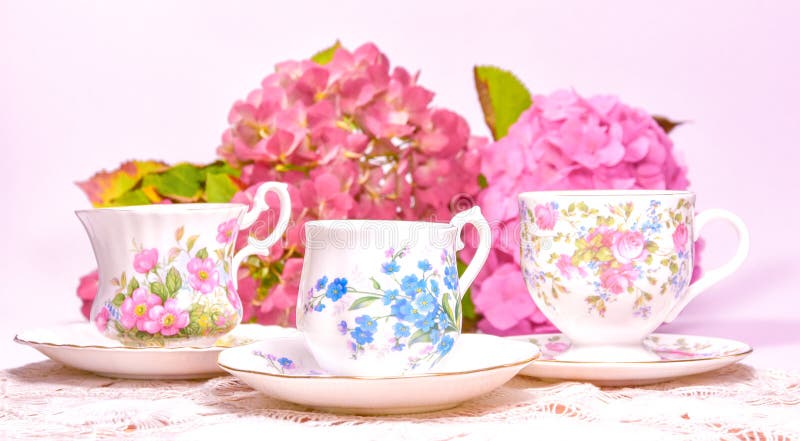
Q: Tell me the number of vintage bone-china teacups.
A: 3